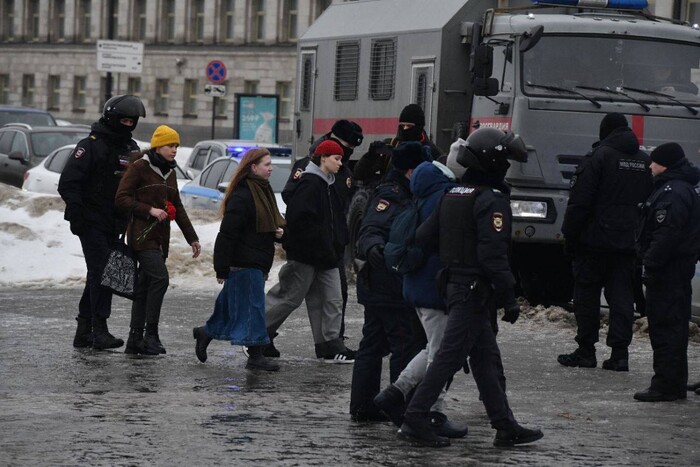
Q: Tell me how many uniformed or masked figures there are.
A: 7